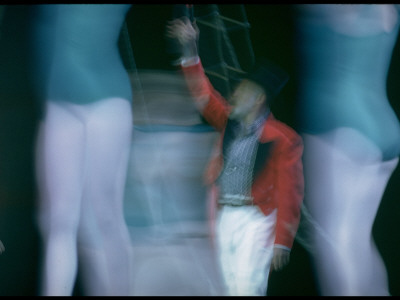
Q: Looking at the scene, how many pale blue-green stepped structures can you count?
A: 1